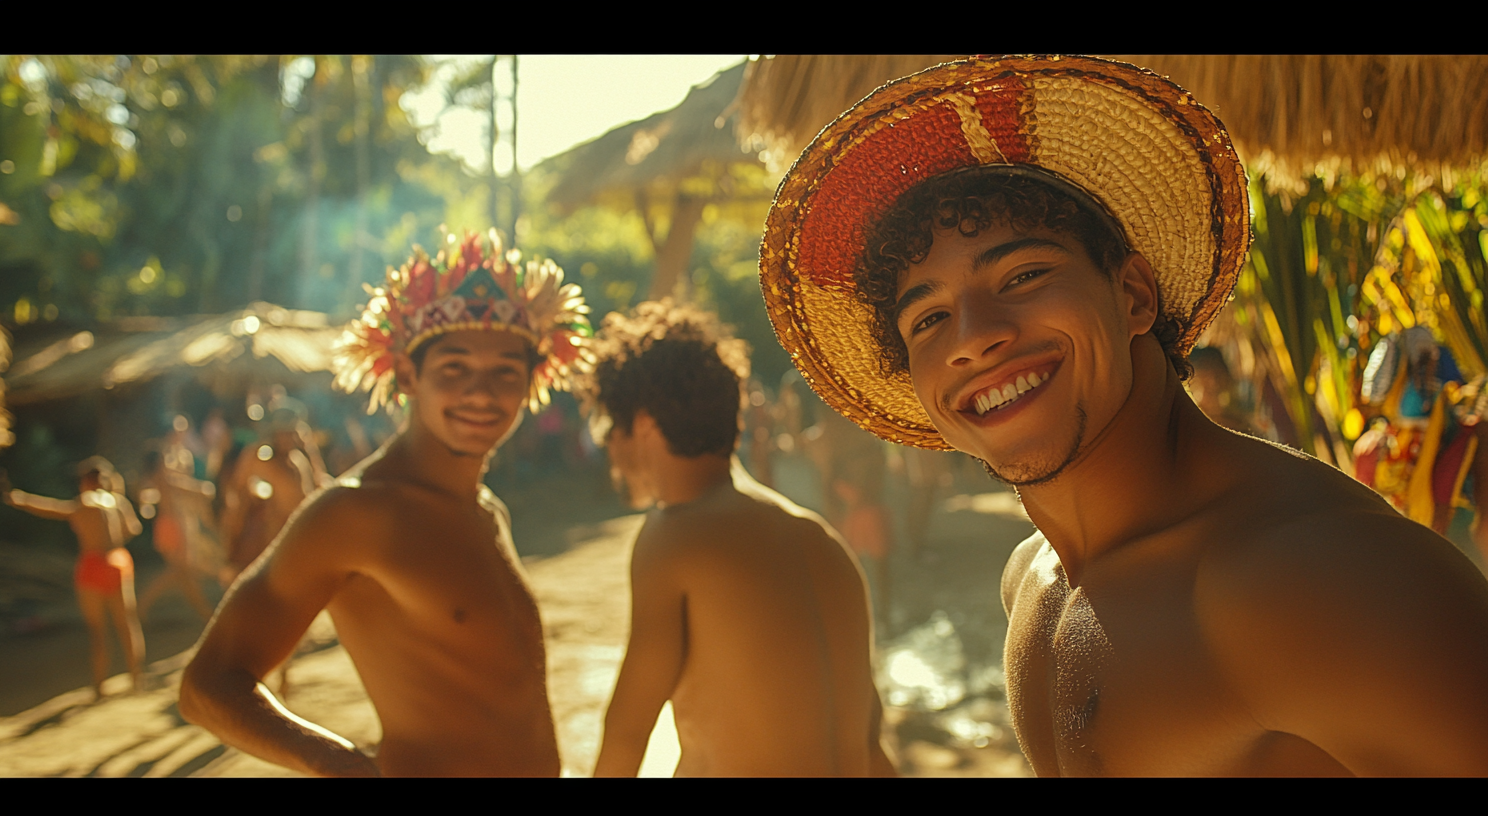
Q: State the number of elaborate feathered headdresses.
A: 1